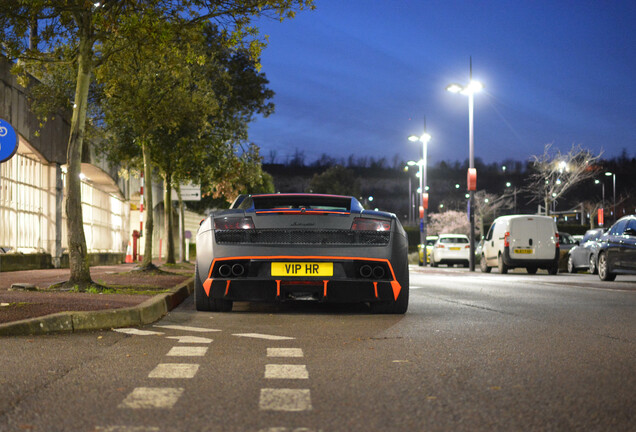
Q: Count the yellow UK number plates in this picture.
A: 3